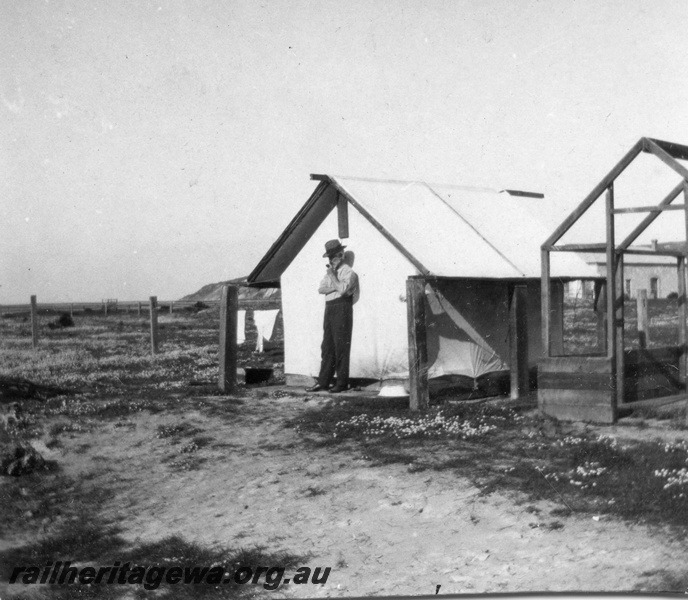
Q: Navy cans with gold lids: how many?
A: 0